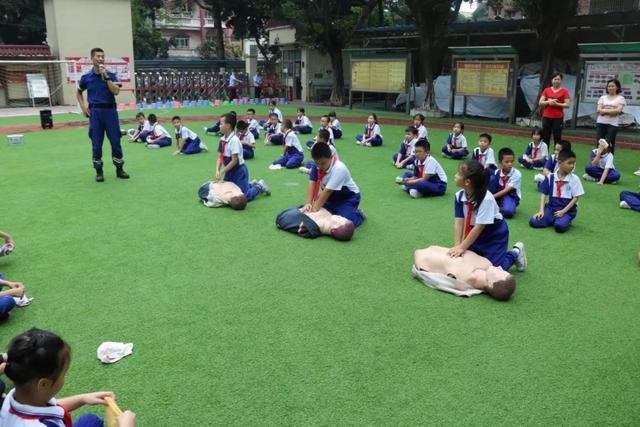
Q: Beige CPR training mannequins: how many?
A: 3